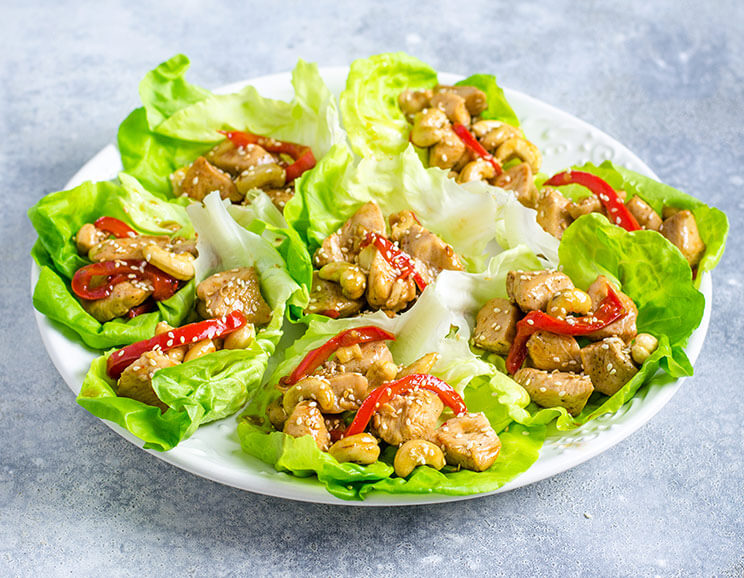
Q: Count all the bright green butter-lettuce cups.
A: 8